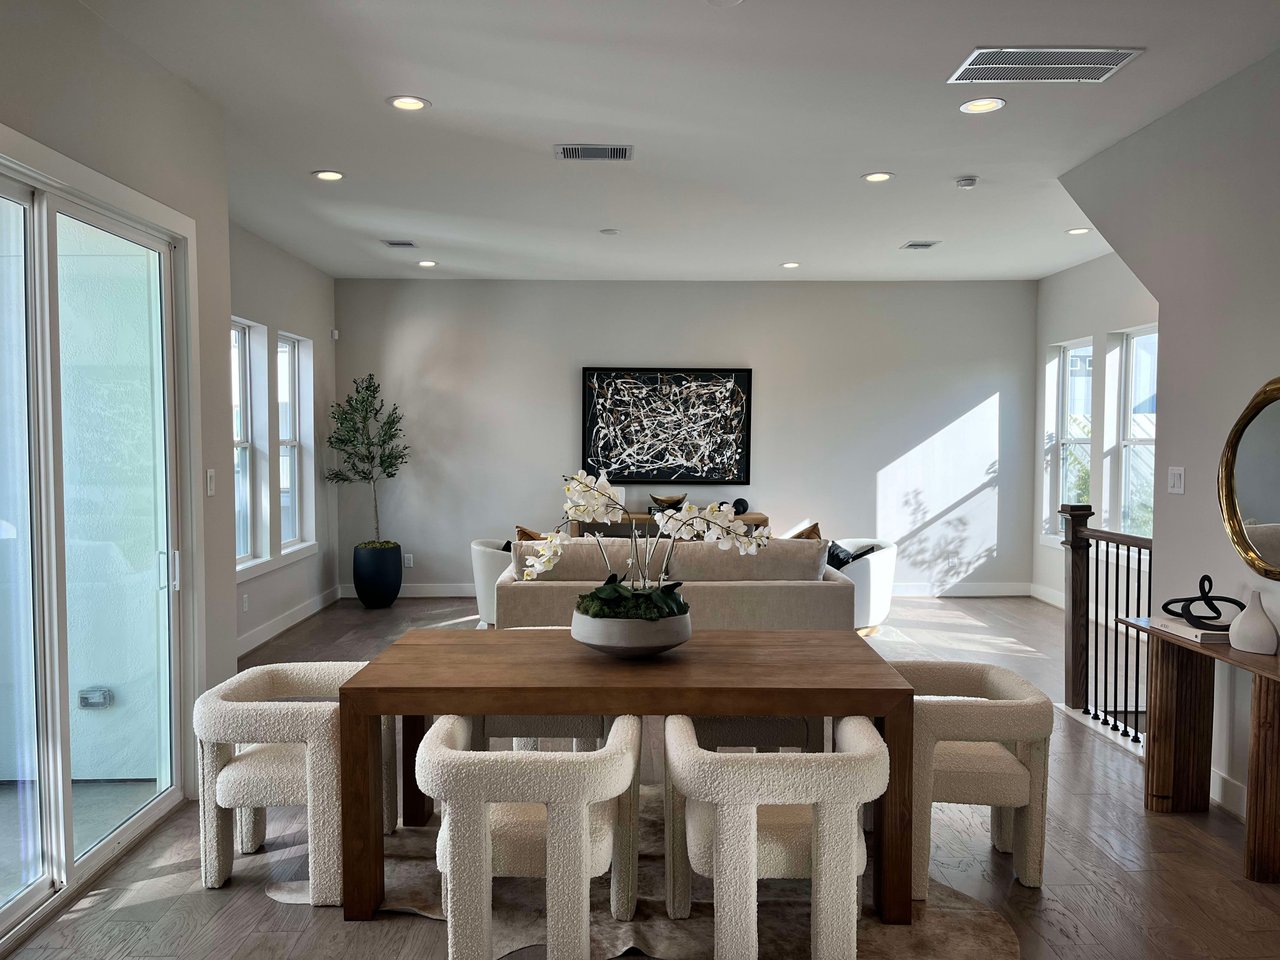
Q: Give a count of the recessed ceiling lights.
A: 7